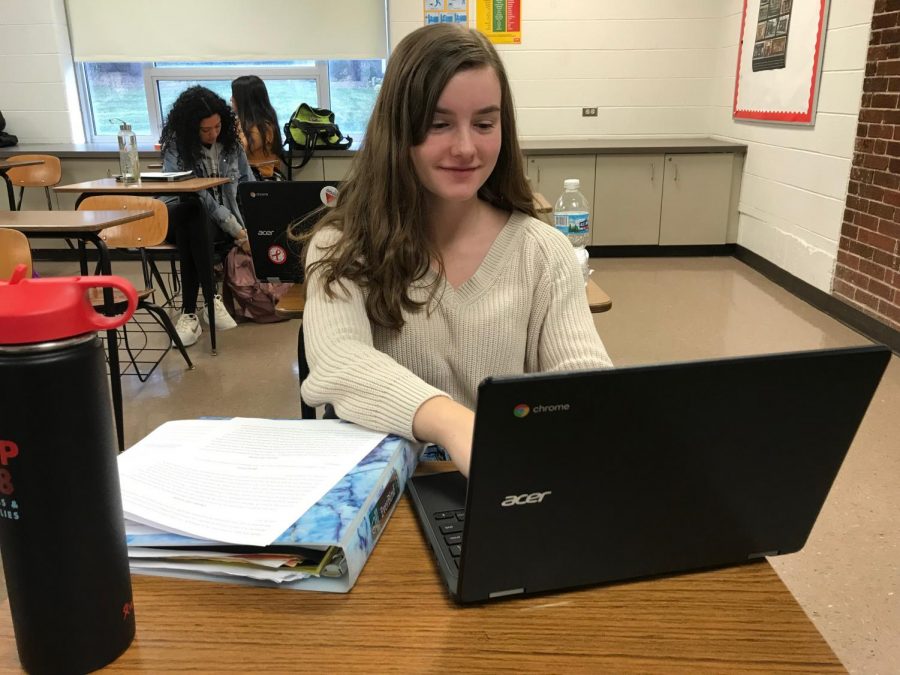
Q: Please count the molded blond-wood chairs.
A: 3